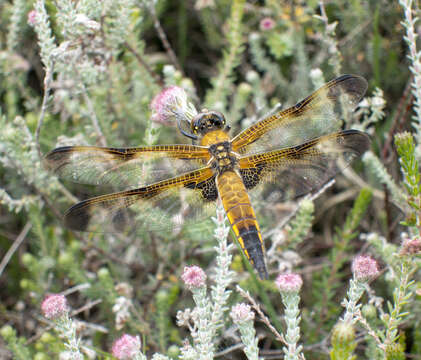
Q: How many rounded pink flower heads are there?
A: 10